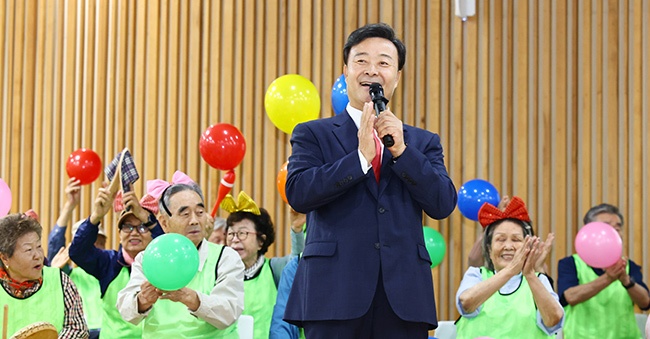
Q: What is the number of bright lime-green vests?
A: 7